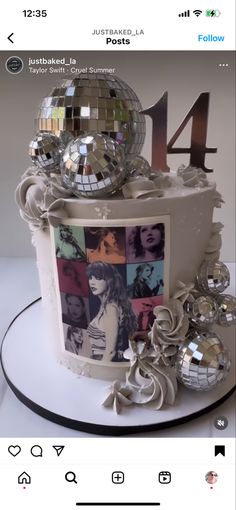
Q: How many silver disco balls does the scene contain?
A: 8